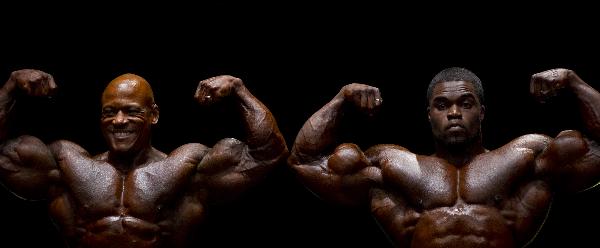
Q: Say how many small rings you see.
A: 2